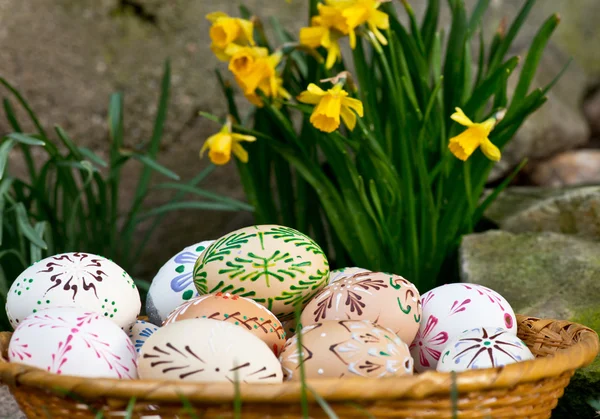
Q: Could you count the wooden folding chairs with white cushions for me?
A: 0